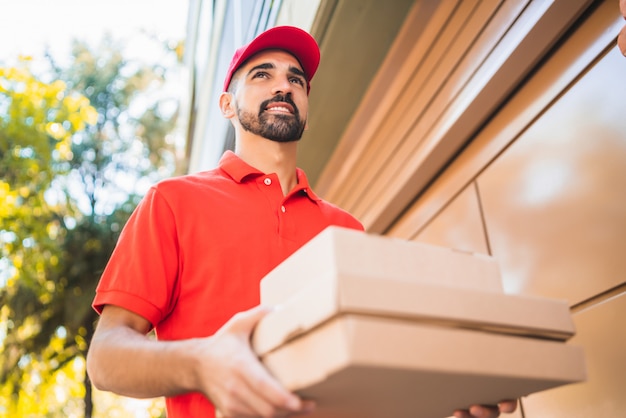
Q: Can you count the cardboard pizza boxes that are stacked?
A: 3